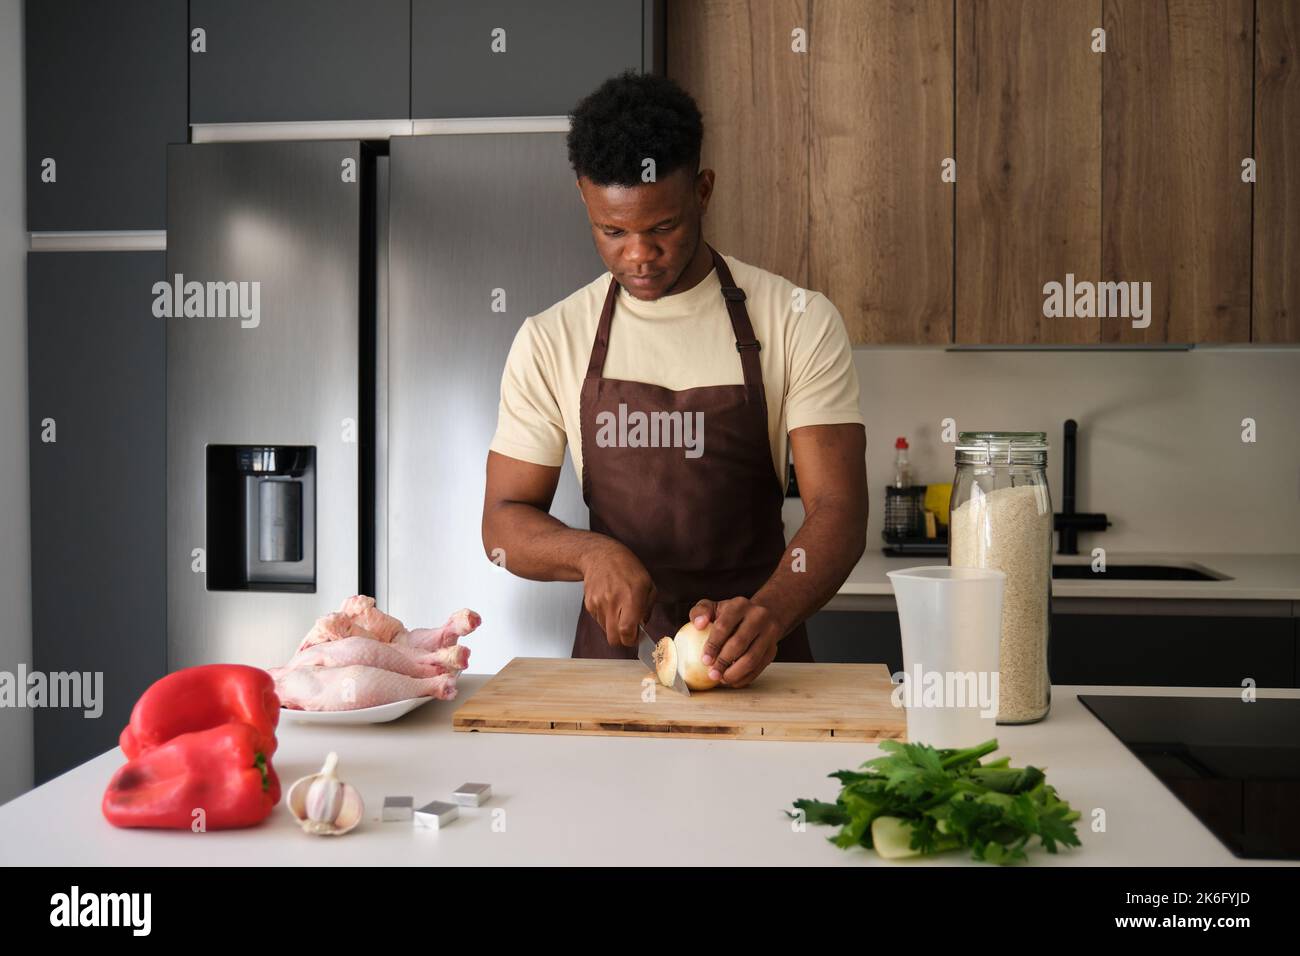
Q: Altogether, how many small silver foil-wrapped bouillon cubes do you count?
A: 3